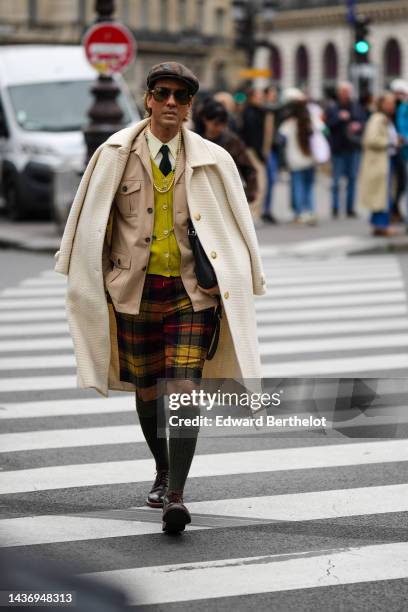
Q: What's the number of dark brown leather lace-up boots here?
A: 2